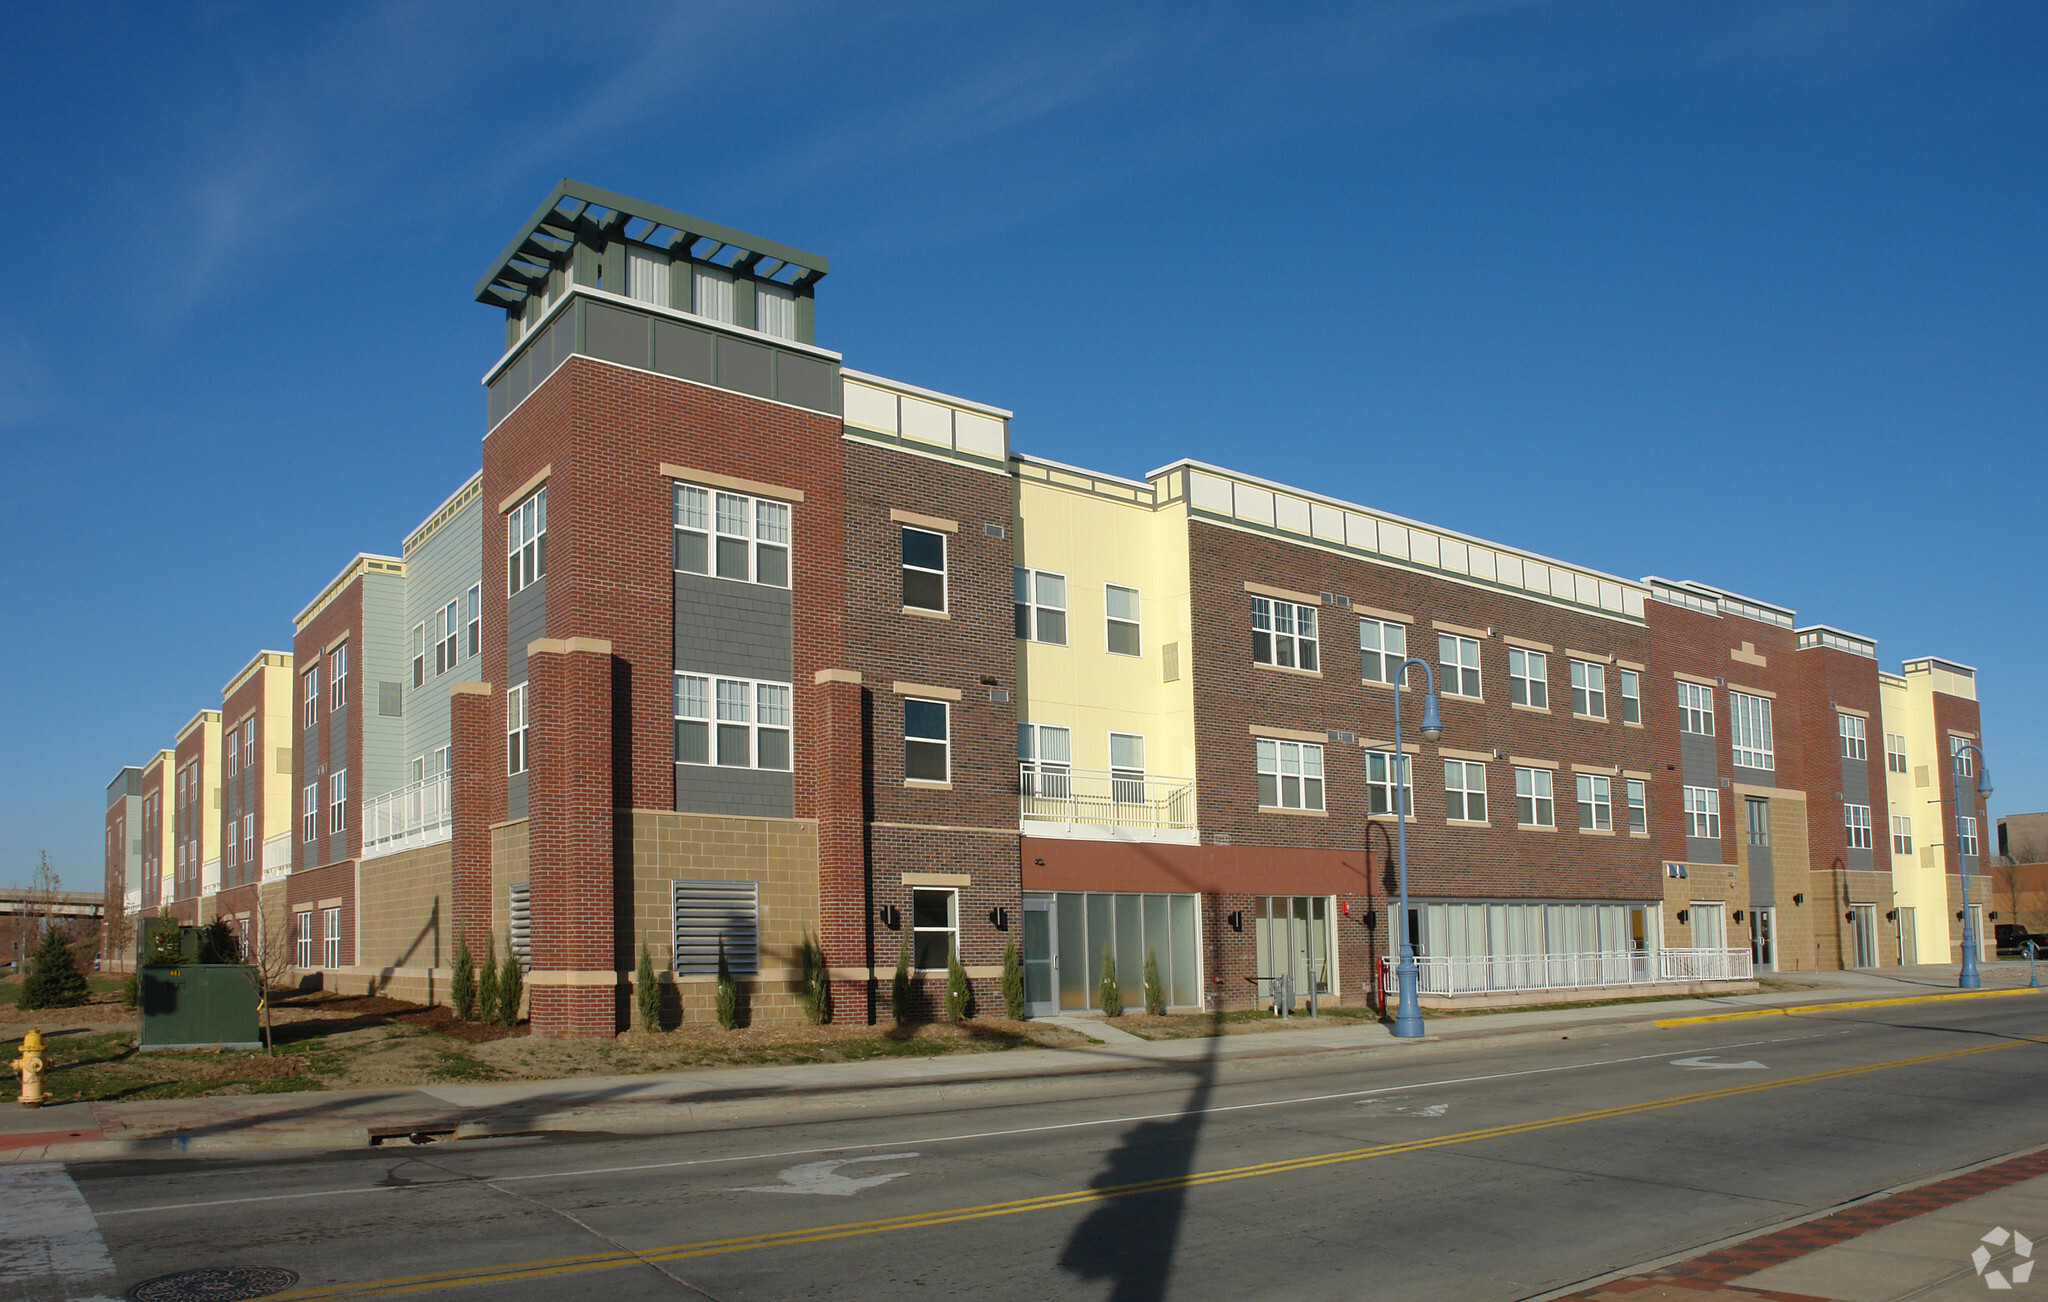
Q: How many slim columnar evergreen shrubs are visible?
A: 11